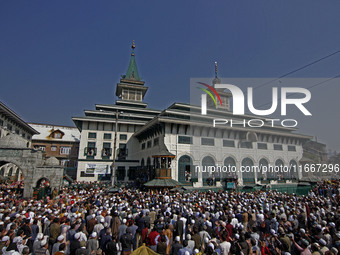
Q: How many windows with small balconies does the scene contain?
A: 3